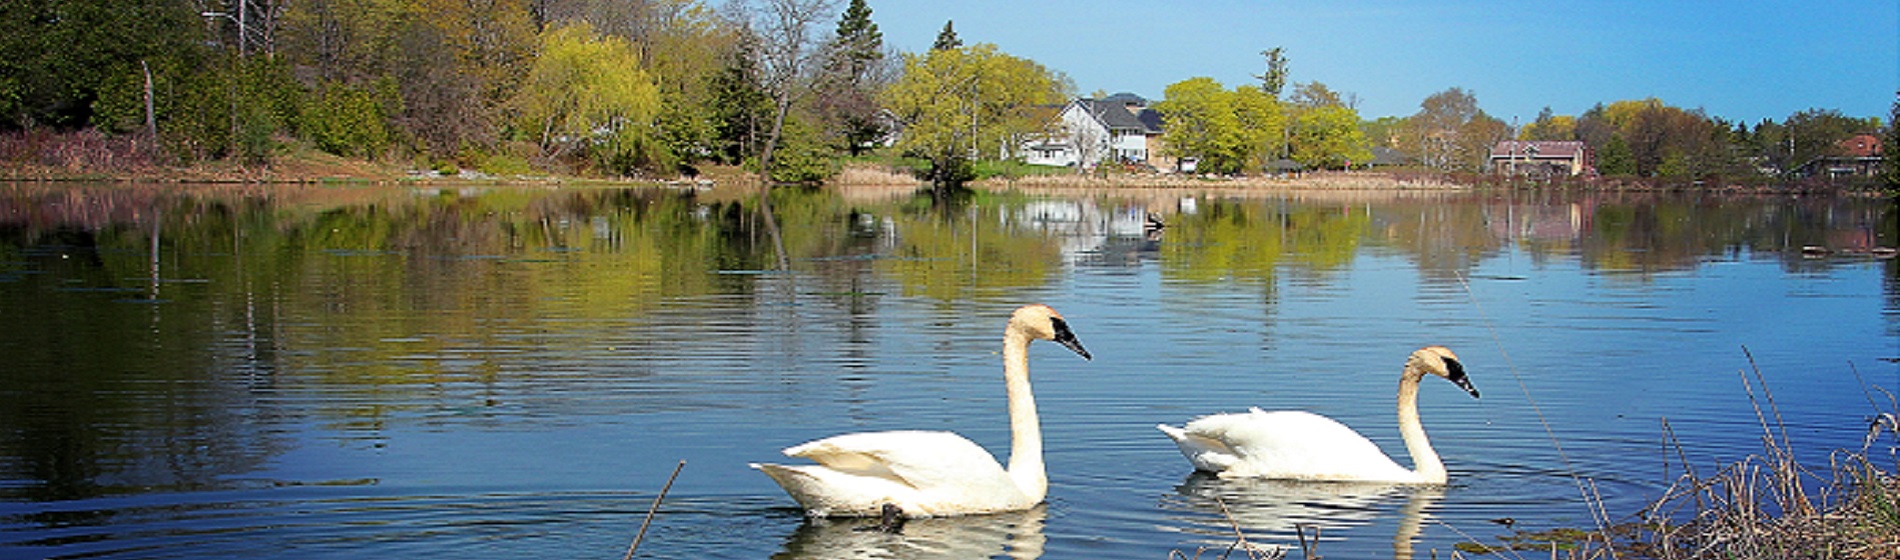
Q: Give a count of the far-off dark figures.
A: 1